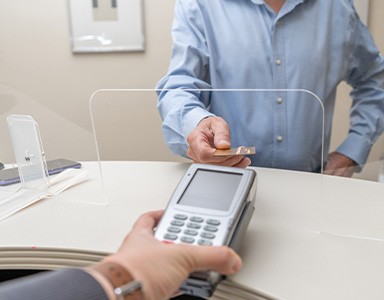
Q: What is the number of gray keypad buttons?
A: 12